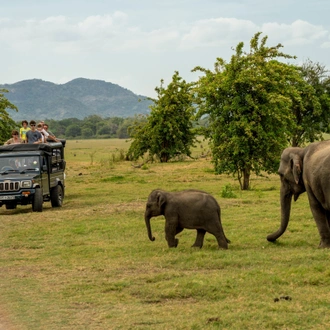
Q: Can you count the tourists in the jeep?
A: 6